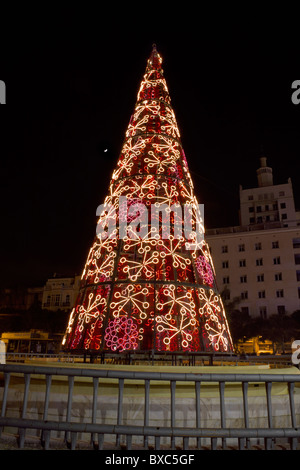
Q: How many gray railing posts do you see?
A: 13